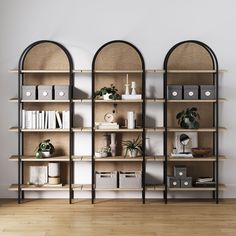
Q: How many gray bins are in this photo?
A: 11